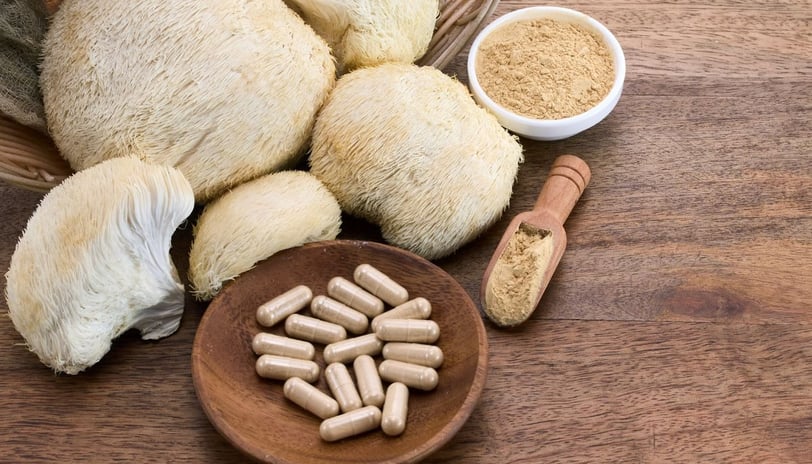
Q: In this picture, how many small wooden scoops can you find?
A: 1